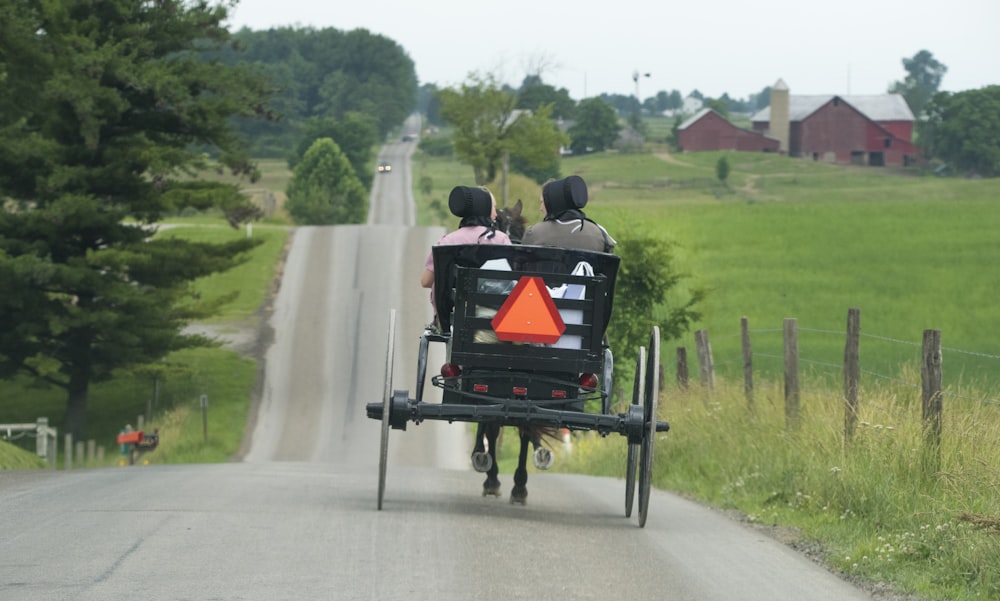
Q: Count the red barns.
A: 2